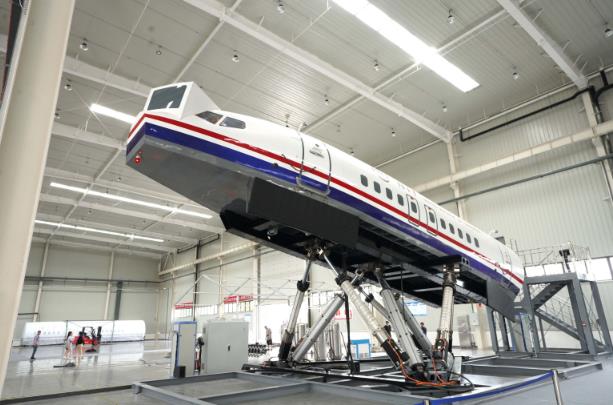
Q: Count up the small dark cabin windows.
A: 11